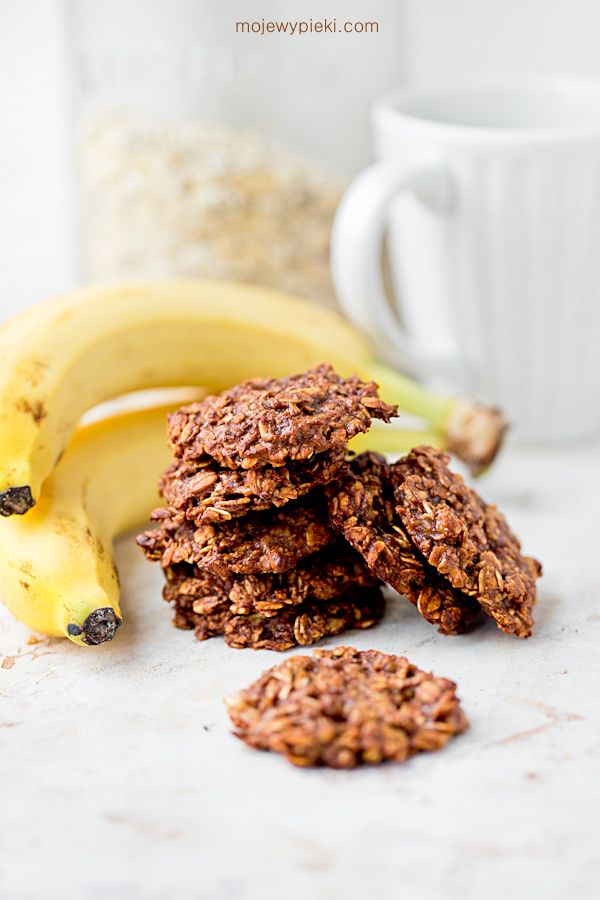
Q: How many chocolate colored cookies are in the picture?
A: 8